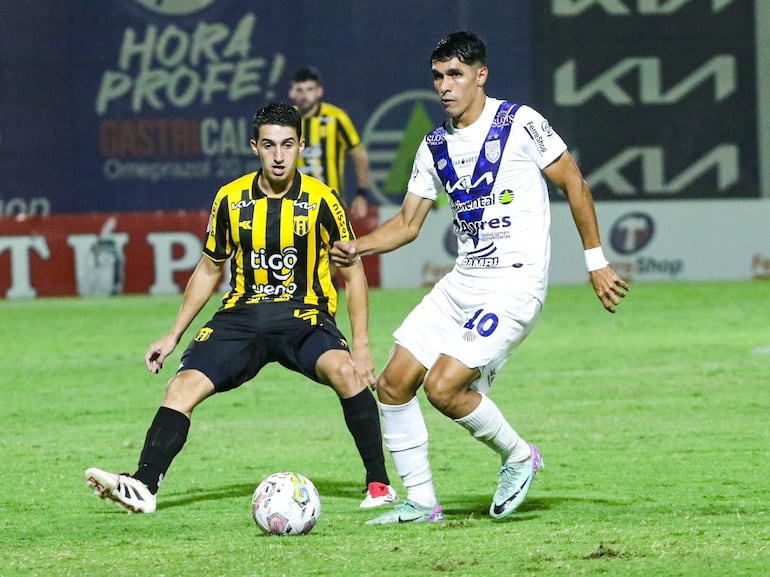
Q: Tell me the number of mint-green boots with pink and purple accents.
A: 2